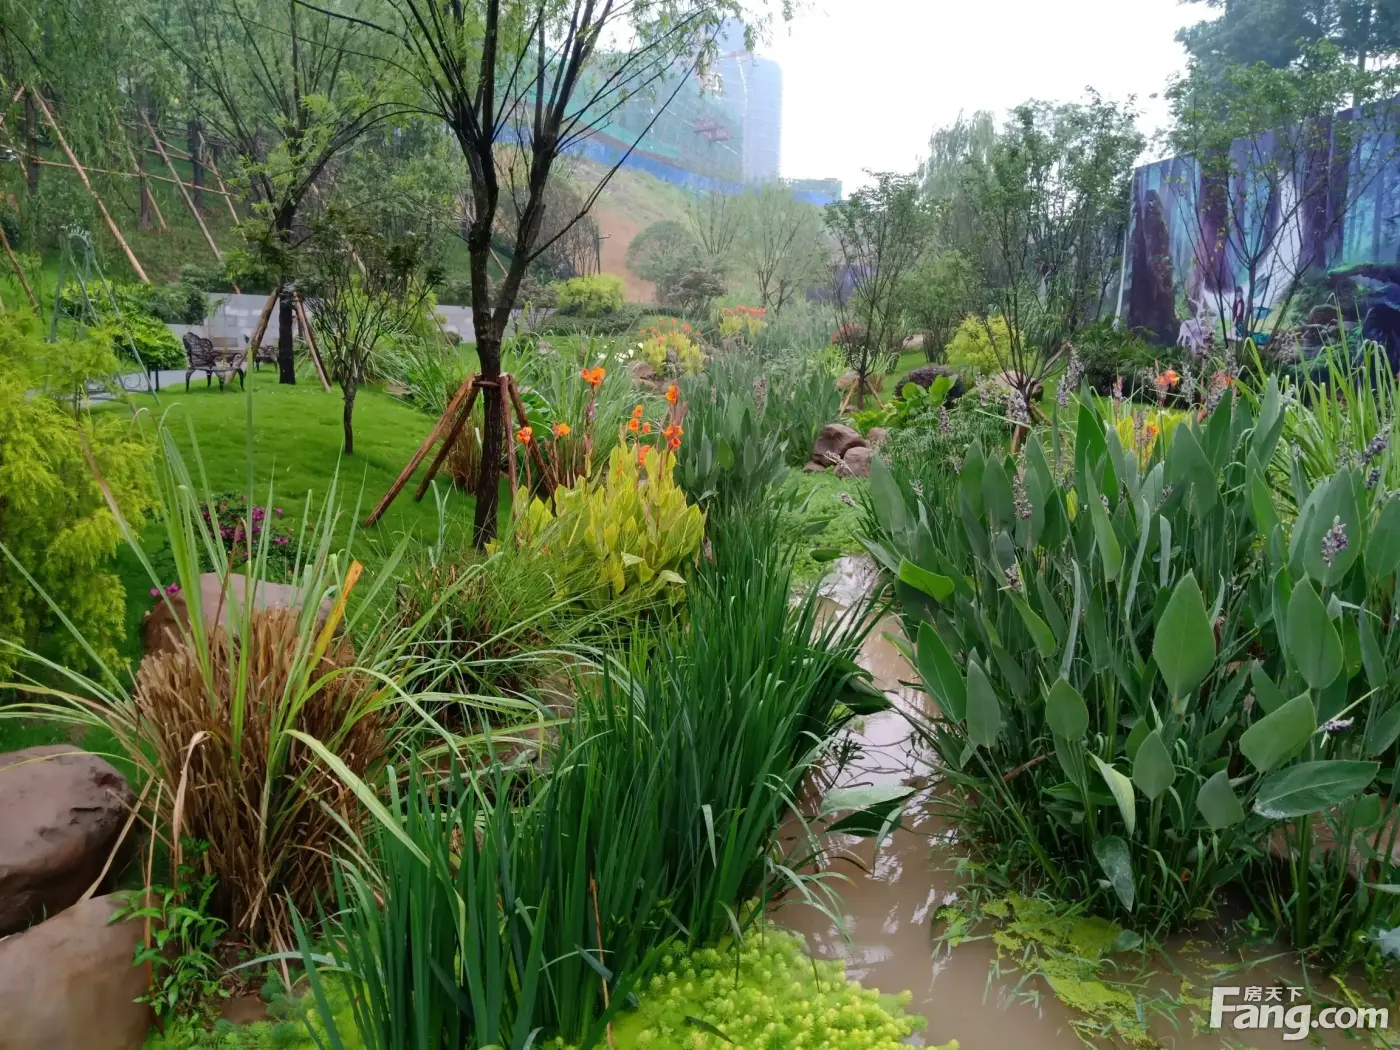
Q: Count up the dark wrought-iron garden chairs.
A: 2